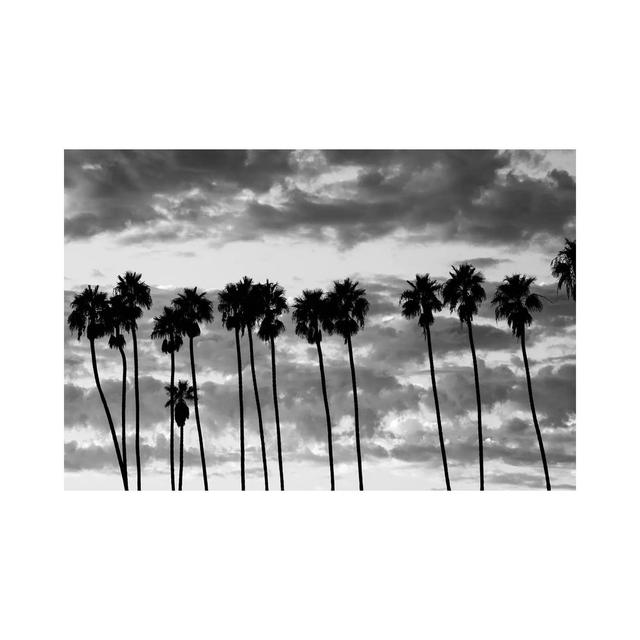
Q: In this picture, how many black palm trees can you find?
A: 15